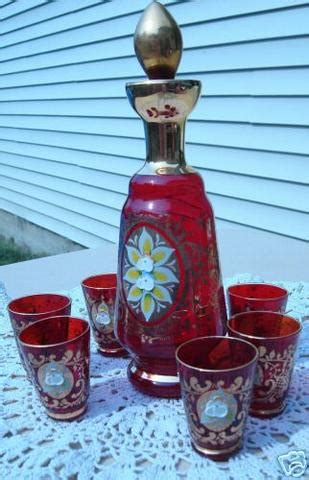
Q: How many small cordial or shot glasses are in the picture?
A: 6